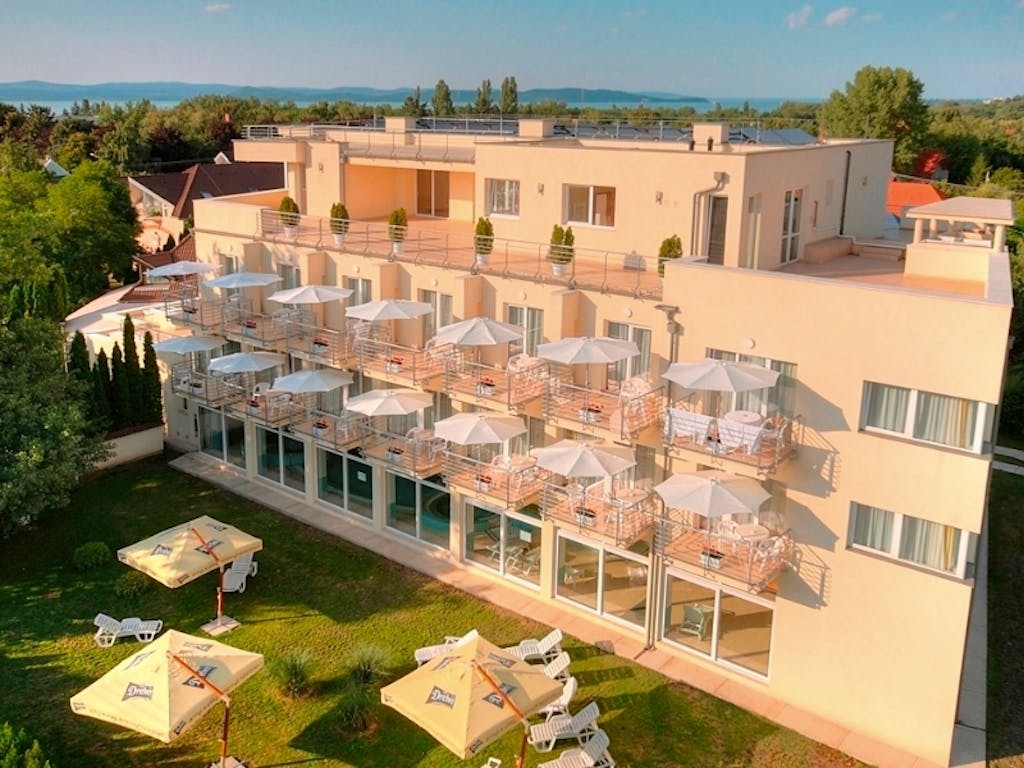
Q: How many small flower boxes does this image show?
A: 14